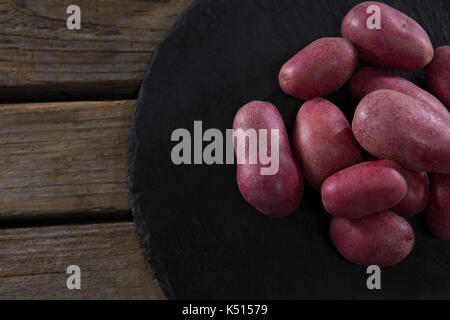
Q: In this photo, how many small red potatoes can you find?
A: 11